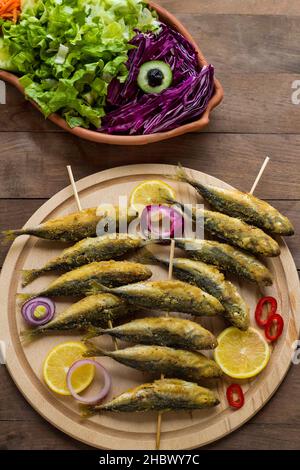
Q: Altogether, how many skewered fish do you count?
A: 12